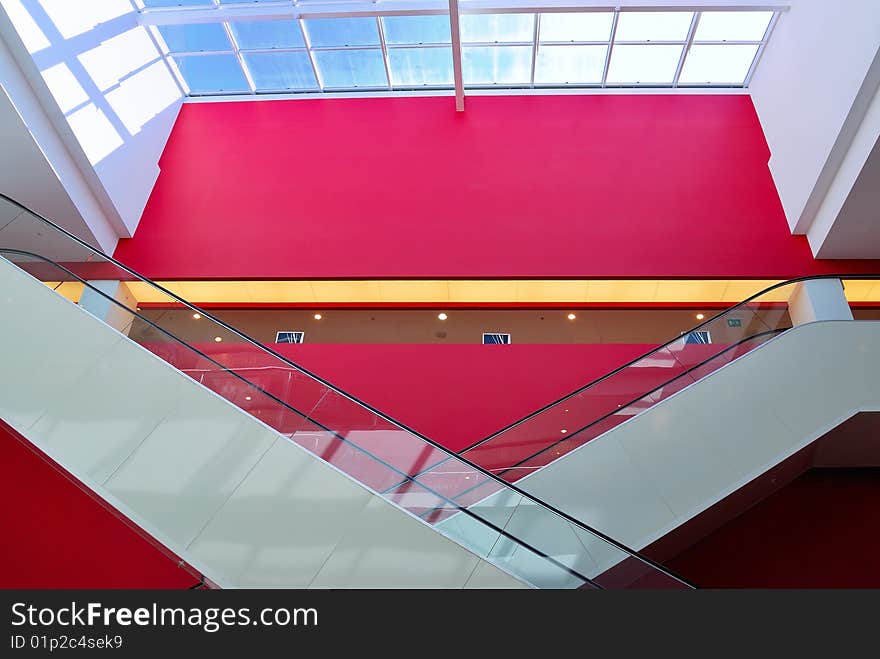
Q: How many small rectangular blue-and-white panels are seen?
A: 3